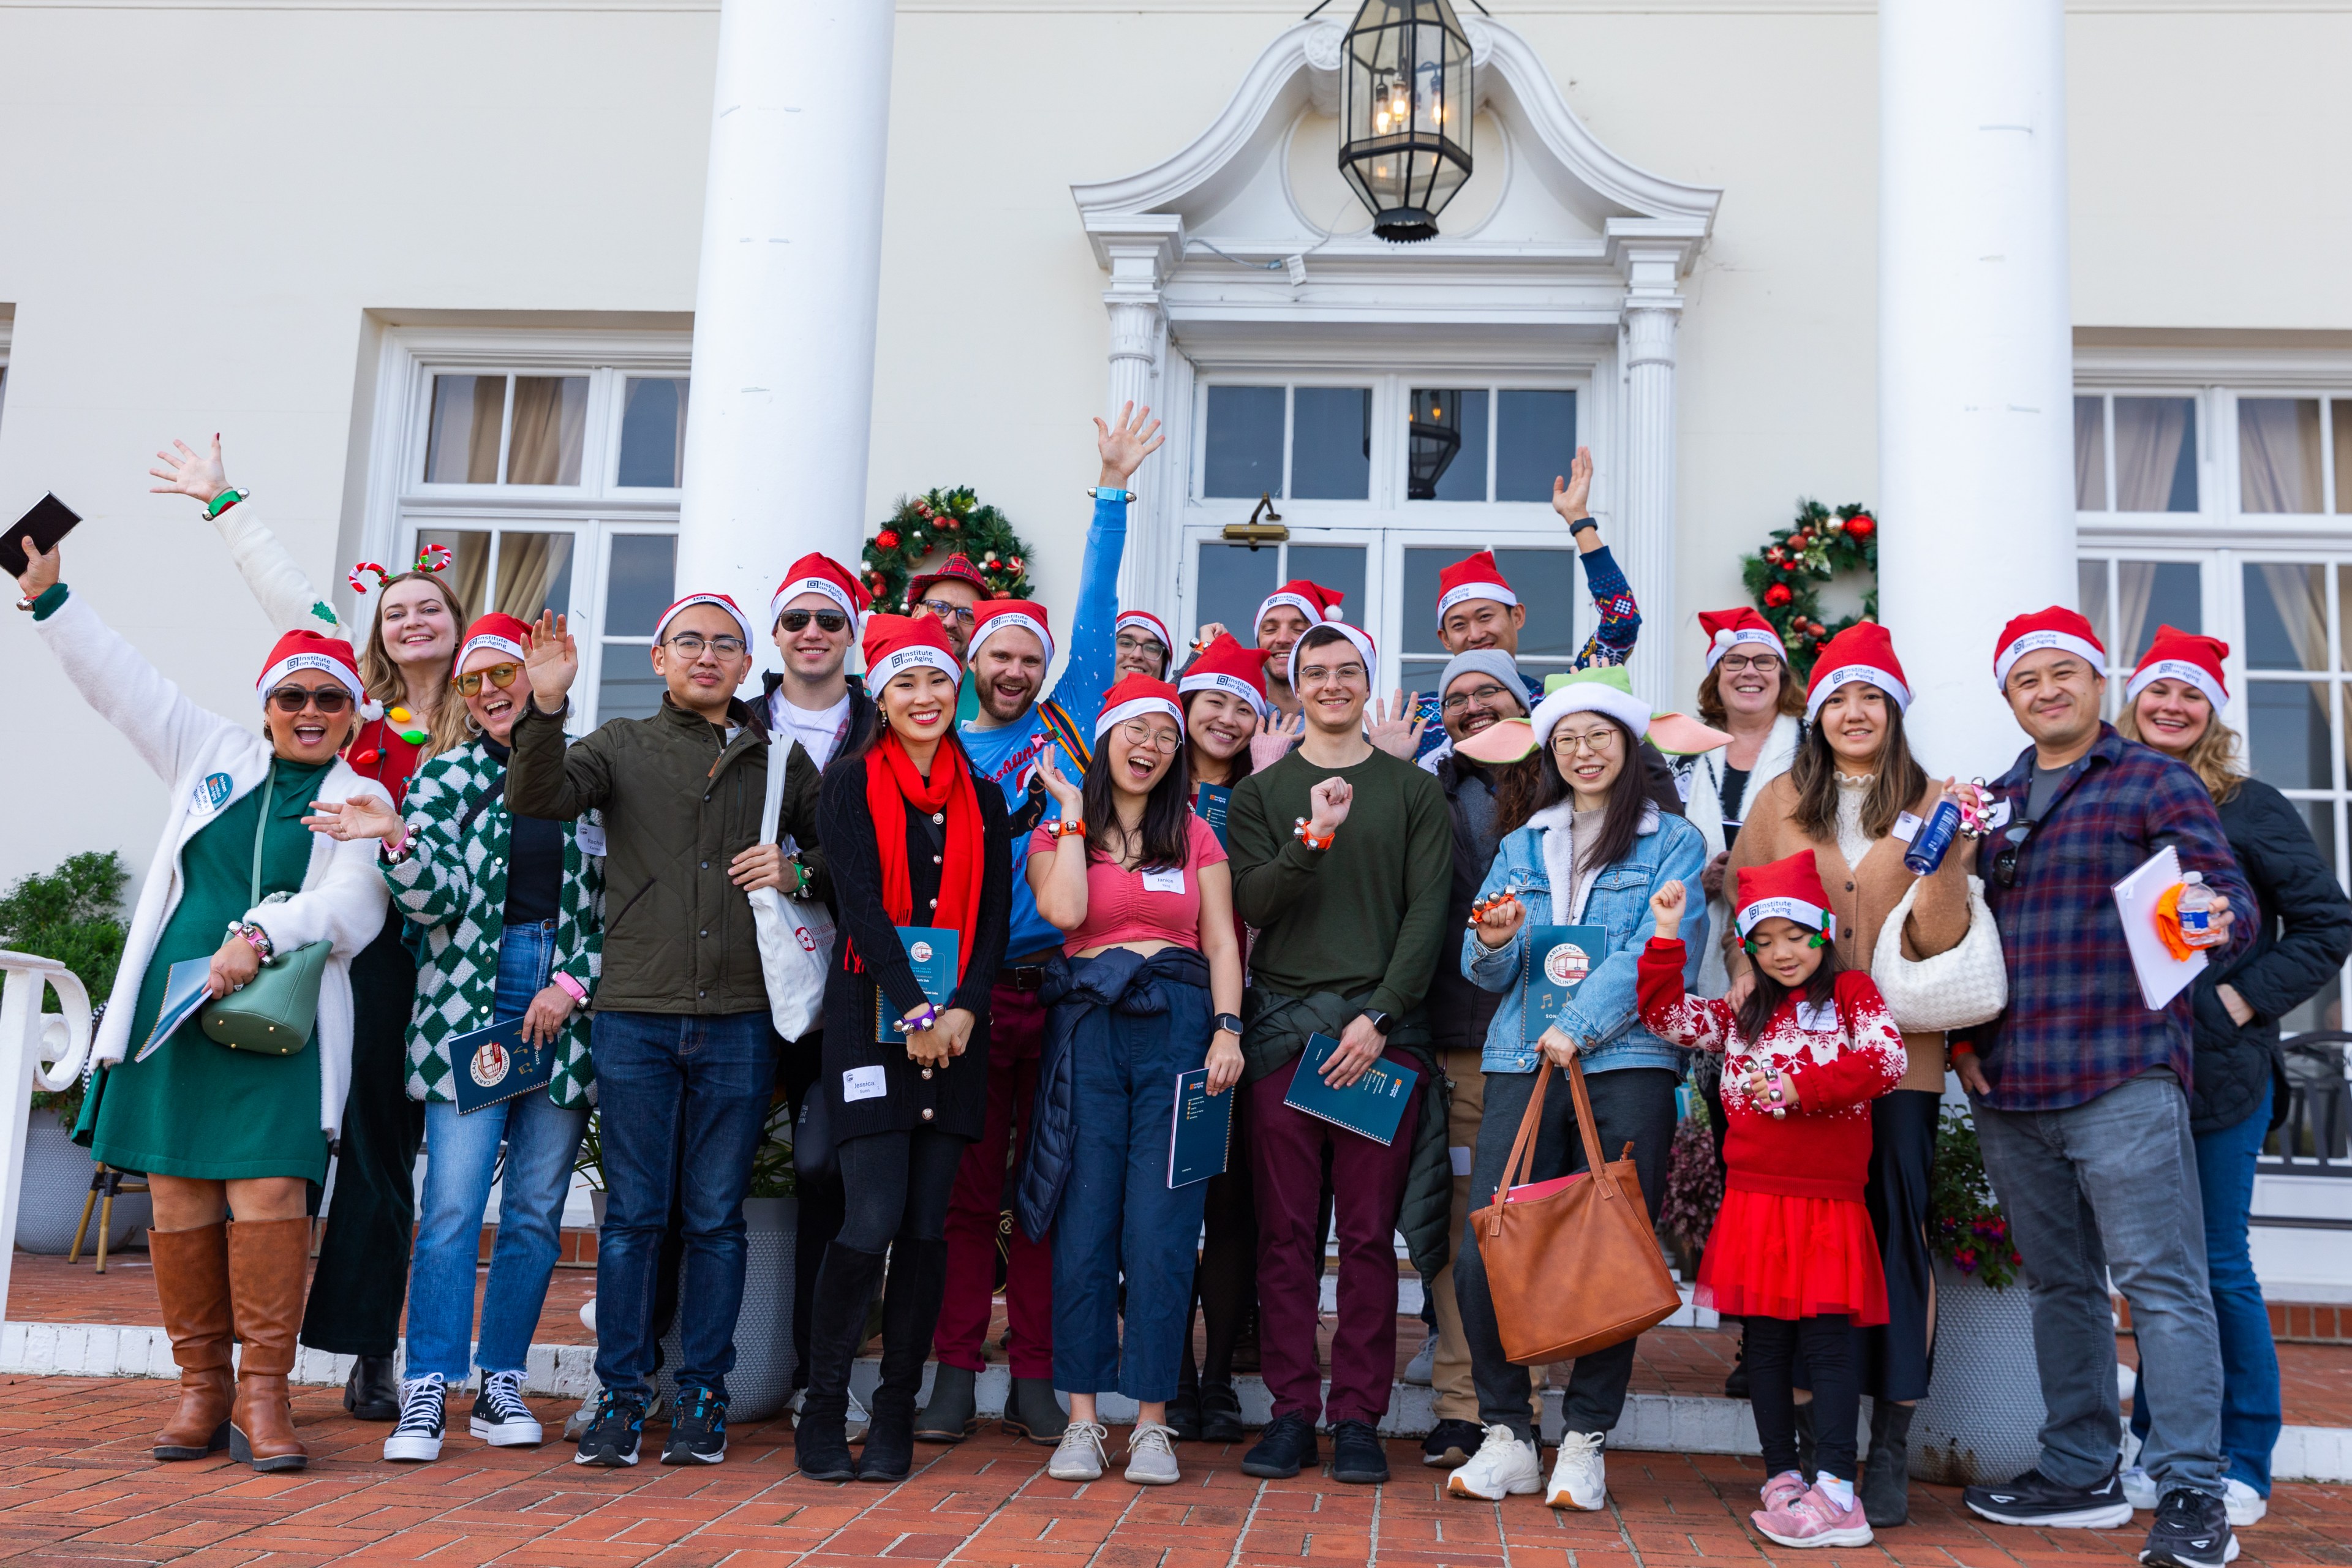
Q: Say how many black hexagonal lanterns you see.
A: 1